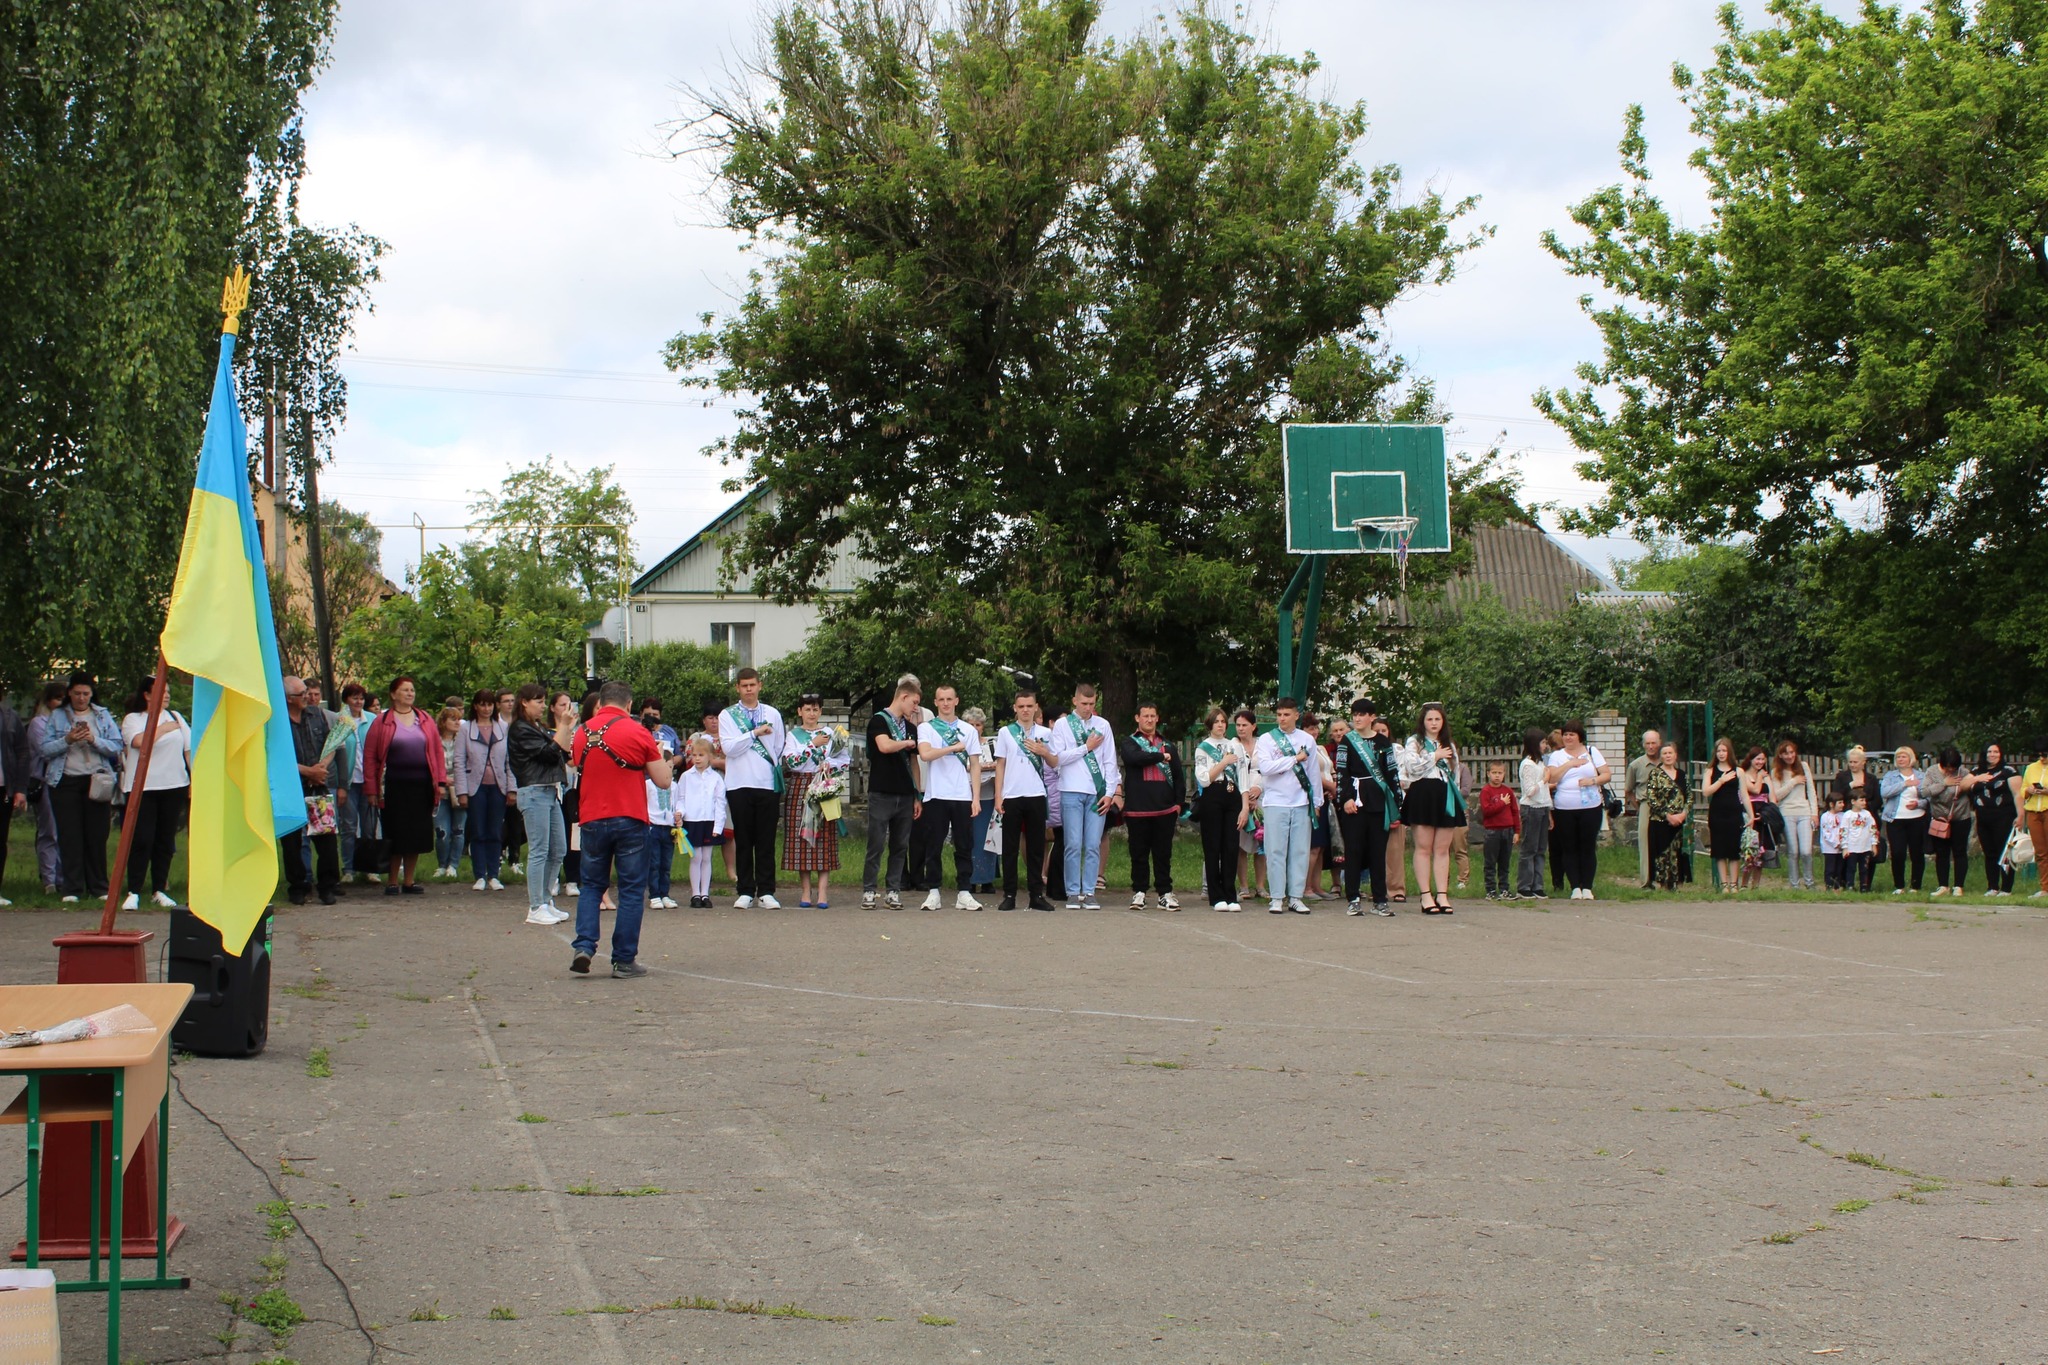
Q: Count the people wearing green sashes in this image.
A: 11